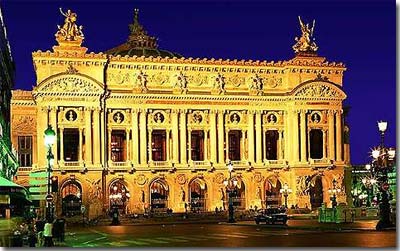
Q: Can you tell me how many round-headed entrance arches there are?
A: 7